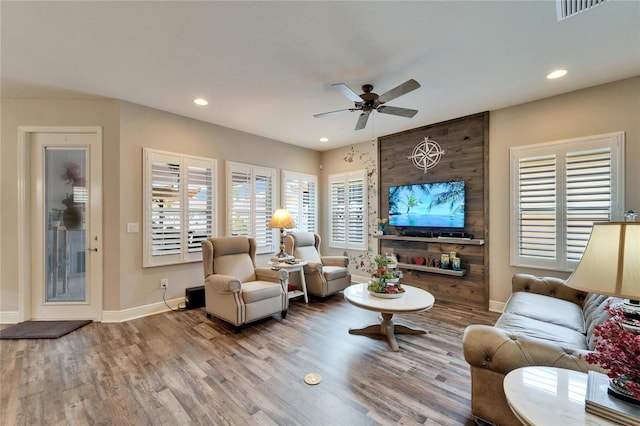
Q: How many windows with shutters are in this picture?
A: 5